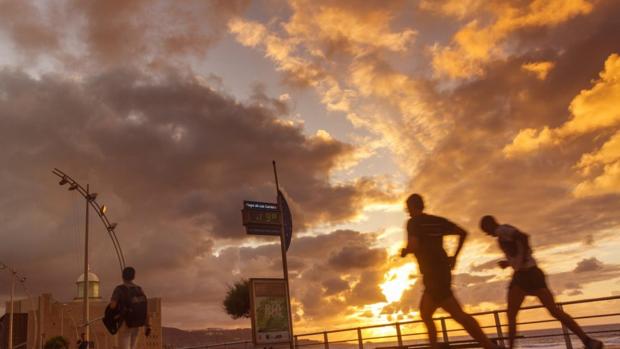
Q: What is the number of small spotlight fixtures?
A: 5